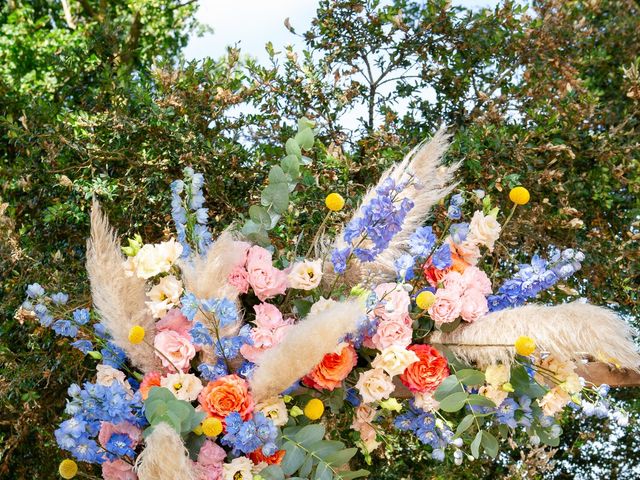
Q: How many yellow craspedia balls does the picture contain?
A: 8